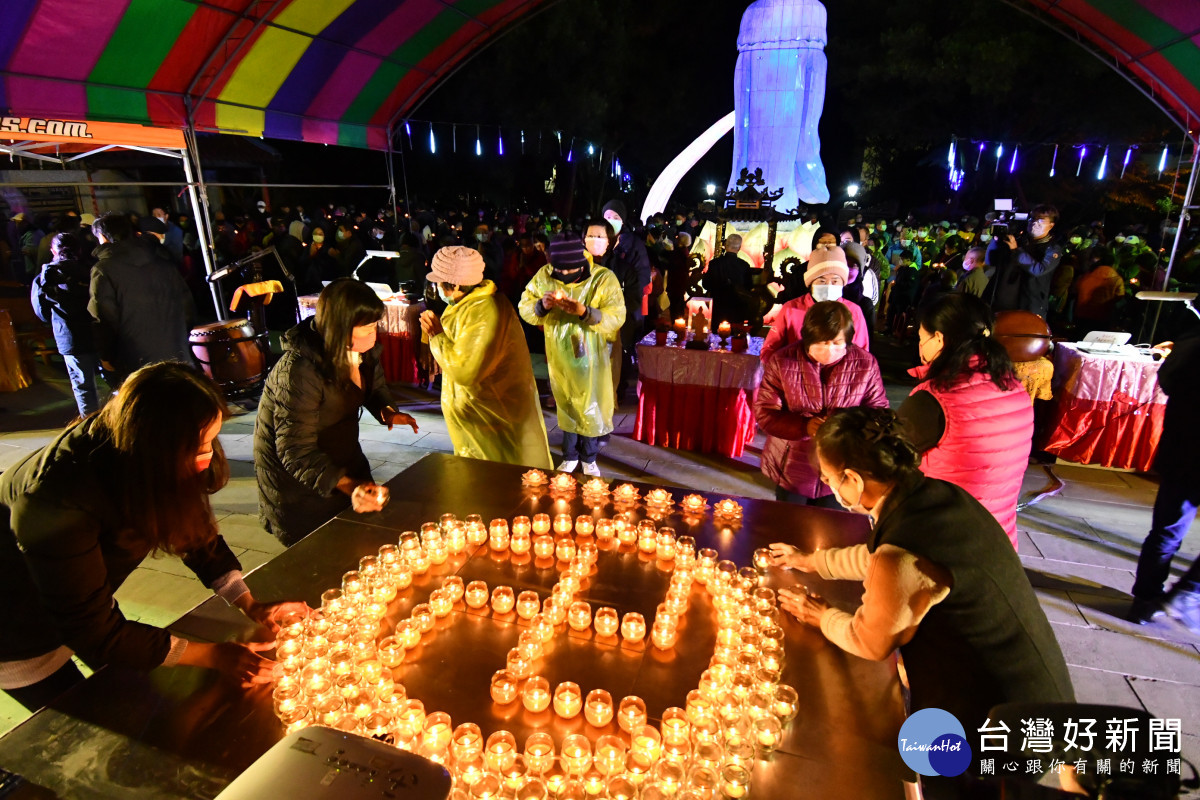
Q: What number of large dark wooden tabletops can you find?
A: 1